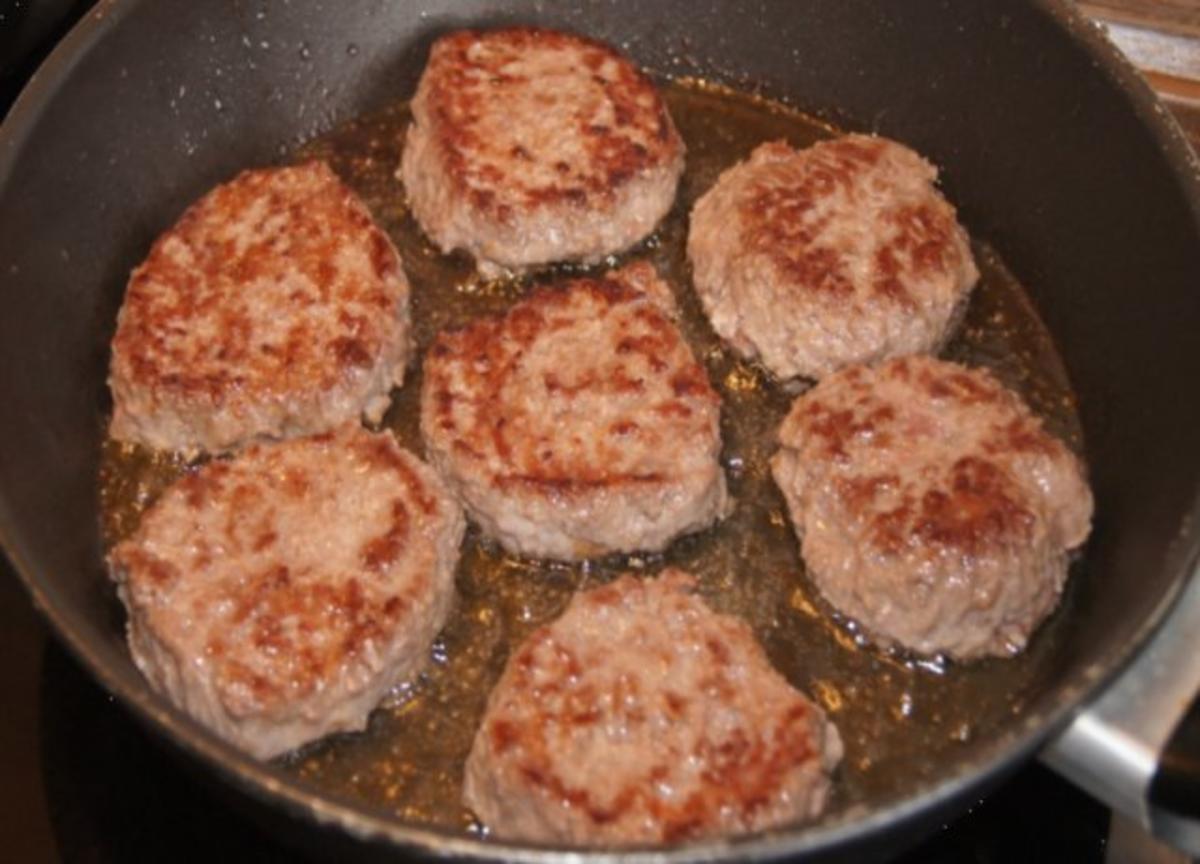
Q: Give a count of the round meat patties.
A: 7